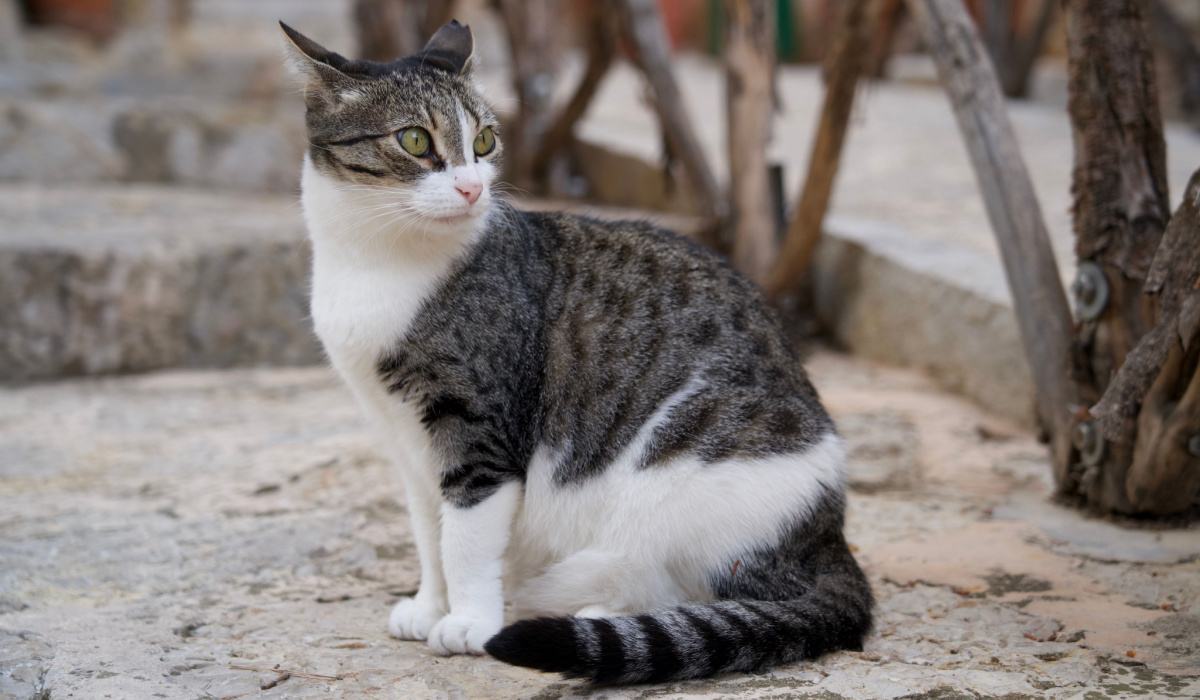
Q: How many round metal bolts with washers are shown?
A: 2